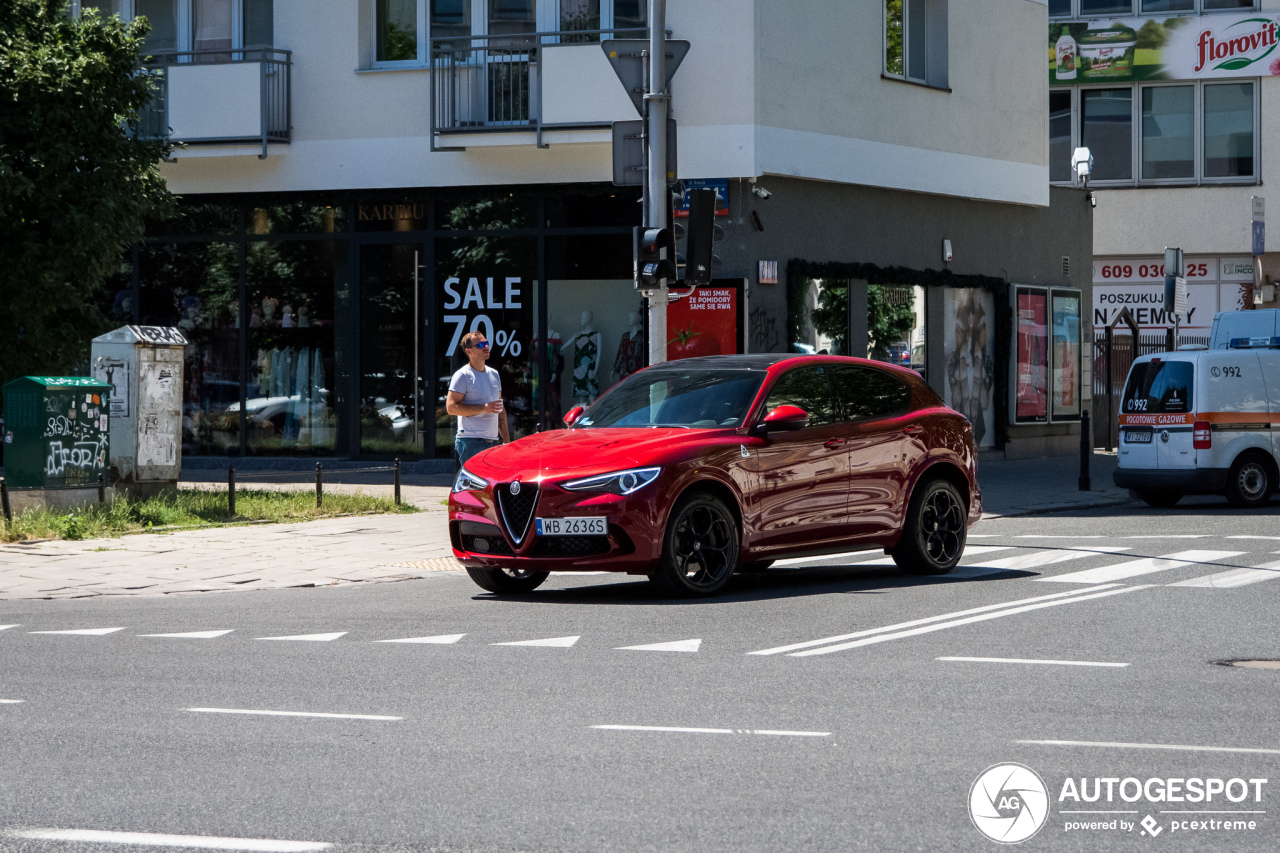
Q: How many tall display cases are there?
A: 2